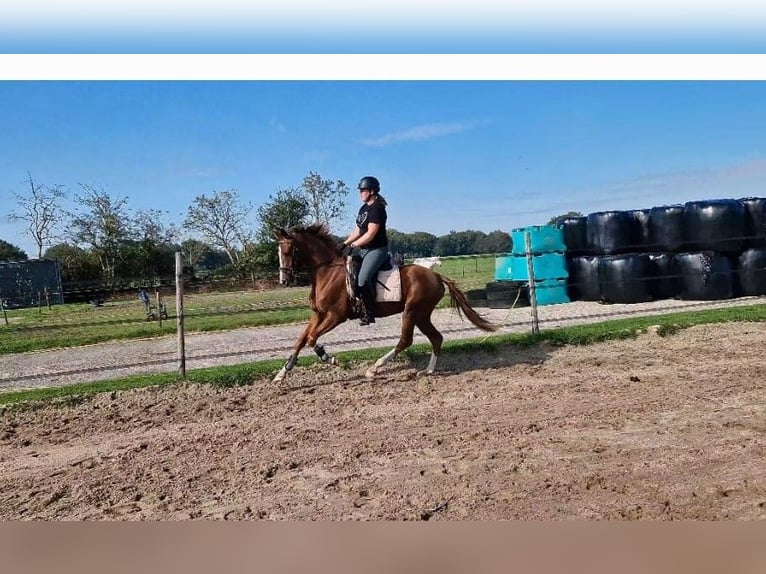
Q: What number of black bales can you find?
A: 11